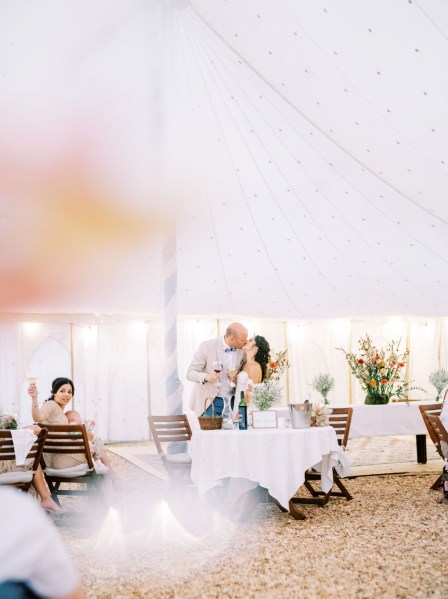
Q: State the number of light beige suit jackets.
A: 1